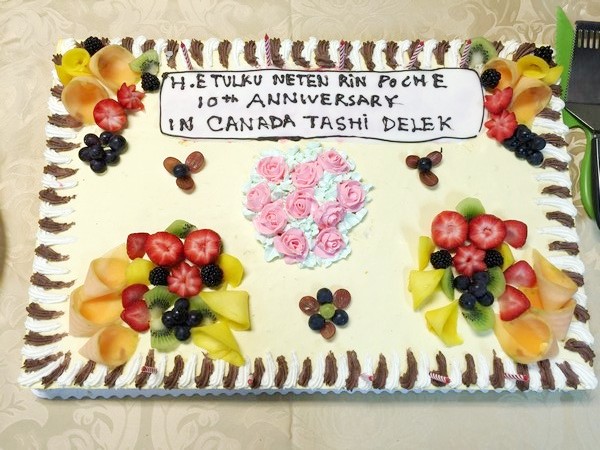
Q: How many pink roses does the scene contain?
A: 10